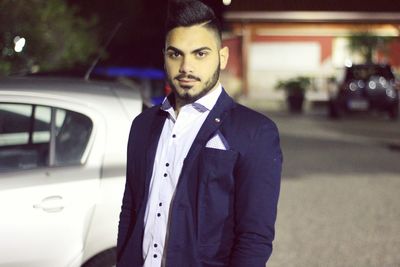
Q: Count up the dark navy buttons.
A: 7